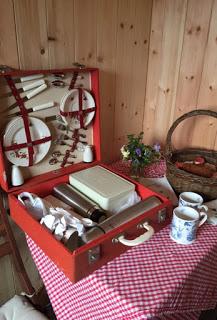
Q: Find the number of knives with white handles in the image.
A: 4